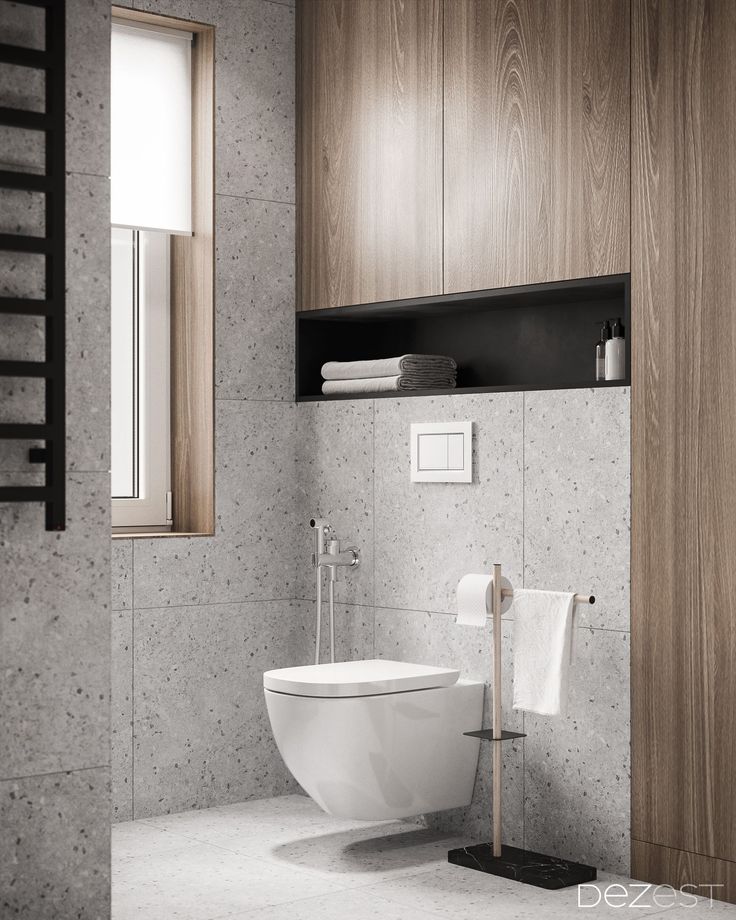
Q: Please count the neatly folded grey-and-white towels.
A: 2